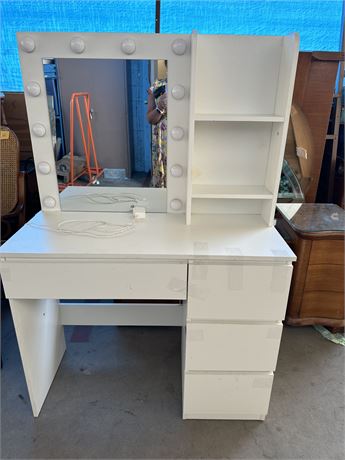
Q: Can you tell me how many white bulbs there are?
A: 12